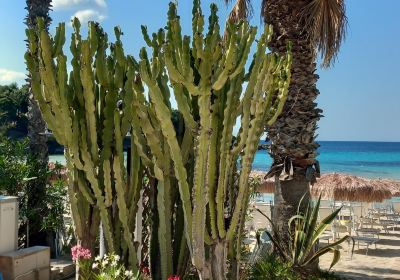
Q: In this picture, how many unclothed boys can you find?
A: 0